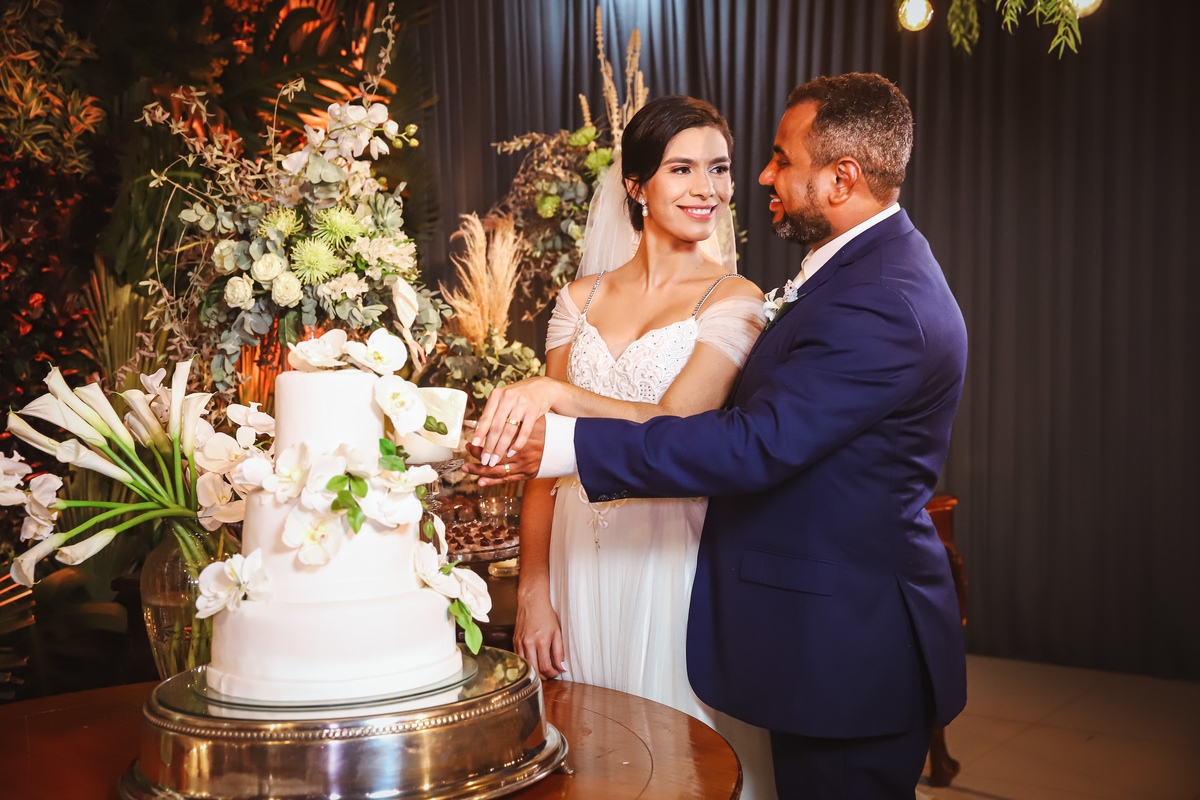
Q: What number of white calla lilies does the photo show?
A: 11